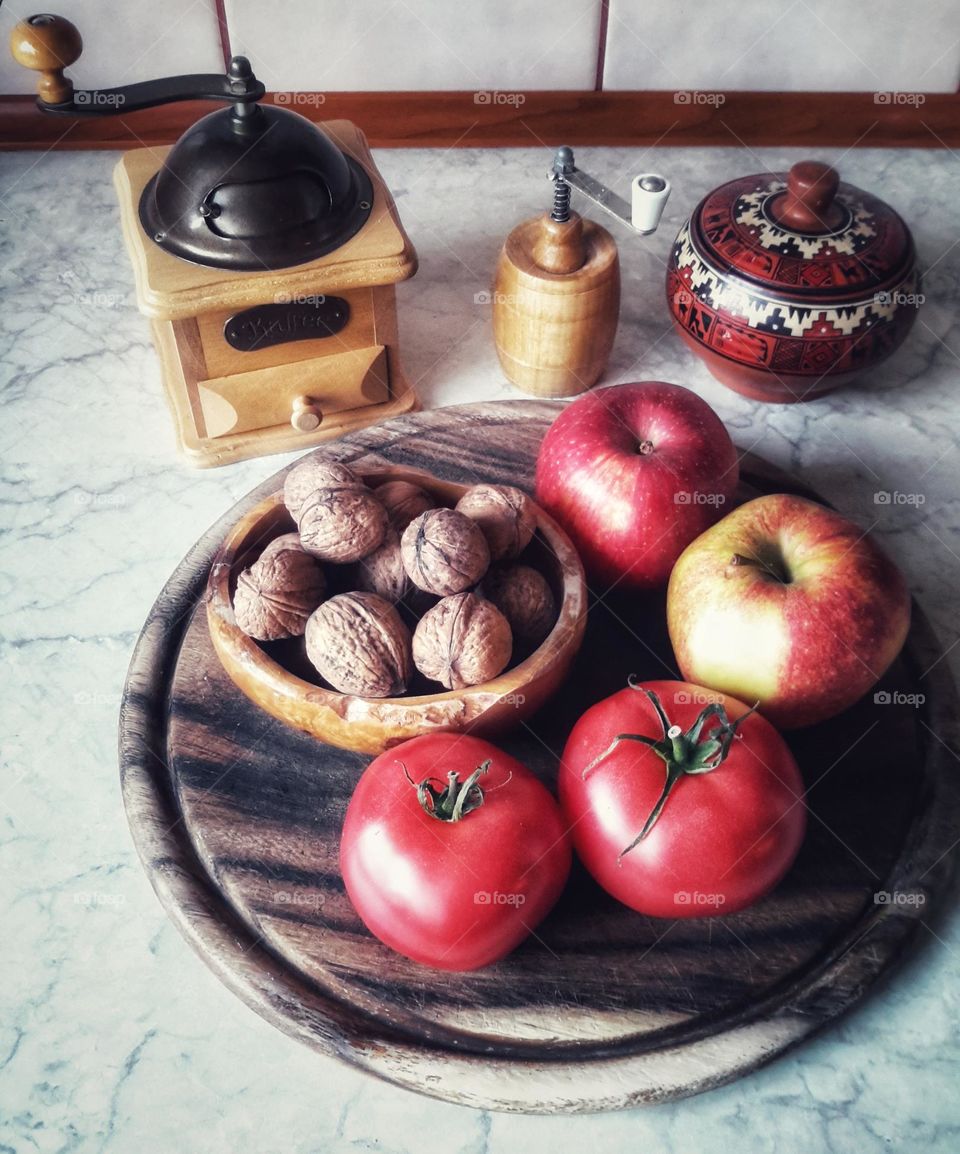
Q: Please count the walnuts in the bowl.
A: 11